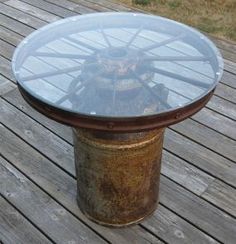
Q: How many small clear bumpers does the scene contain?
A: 8